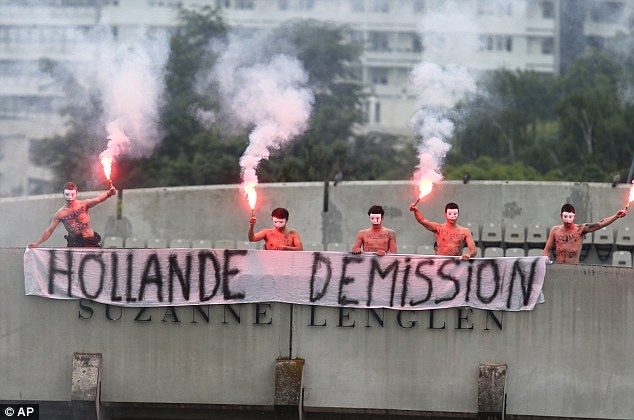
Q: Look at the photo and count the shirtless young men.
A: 5